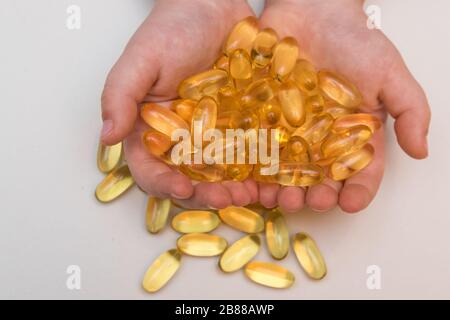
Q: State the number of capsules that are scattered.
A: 11